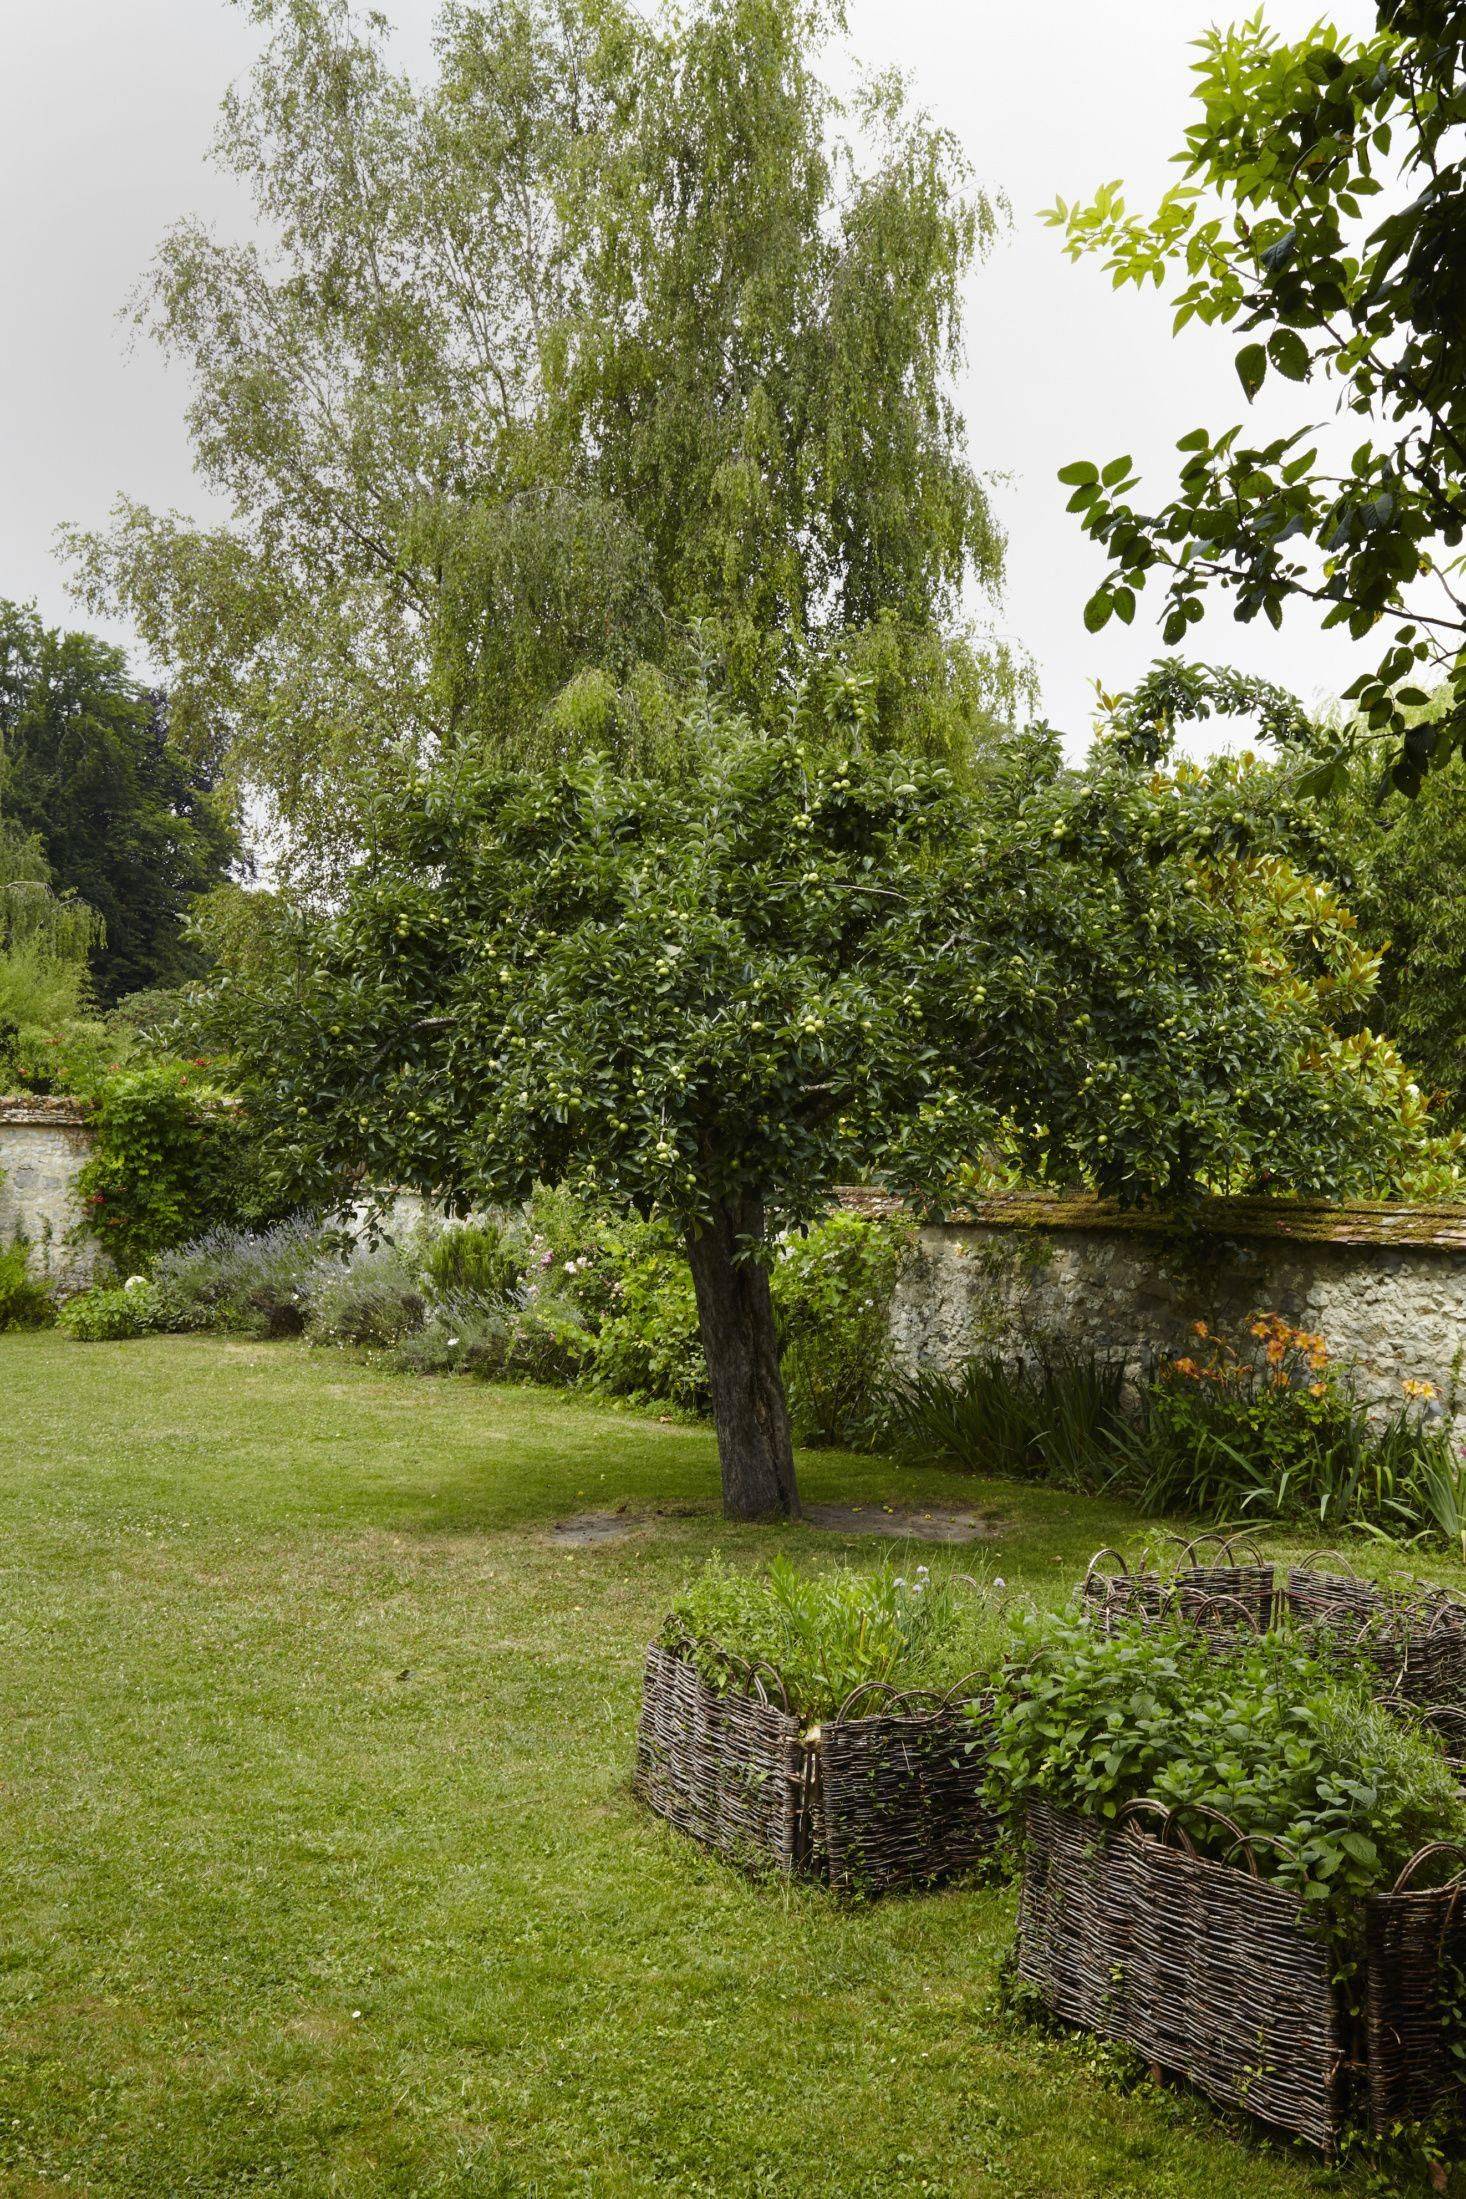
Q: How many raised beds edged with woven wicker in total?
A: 3